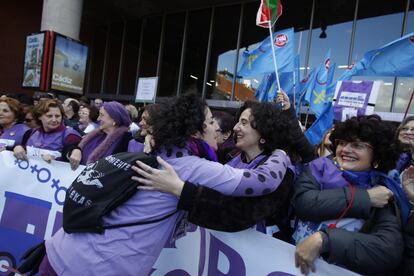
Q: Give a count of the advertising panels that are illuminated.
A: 2